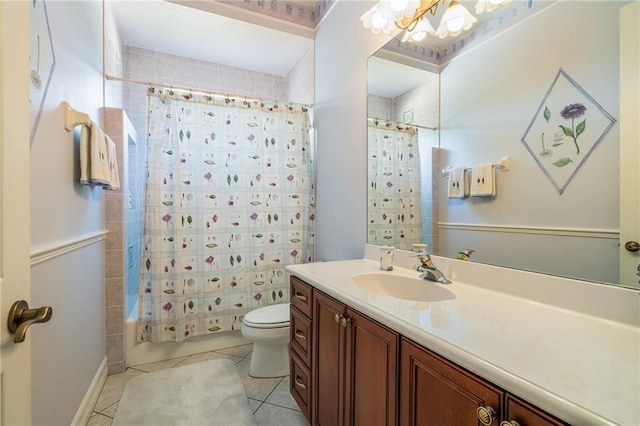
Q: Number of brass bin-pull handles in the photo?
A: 3